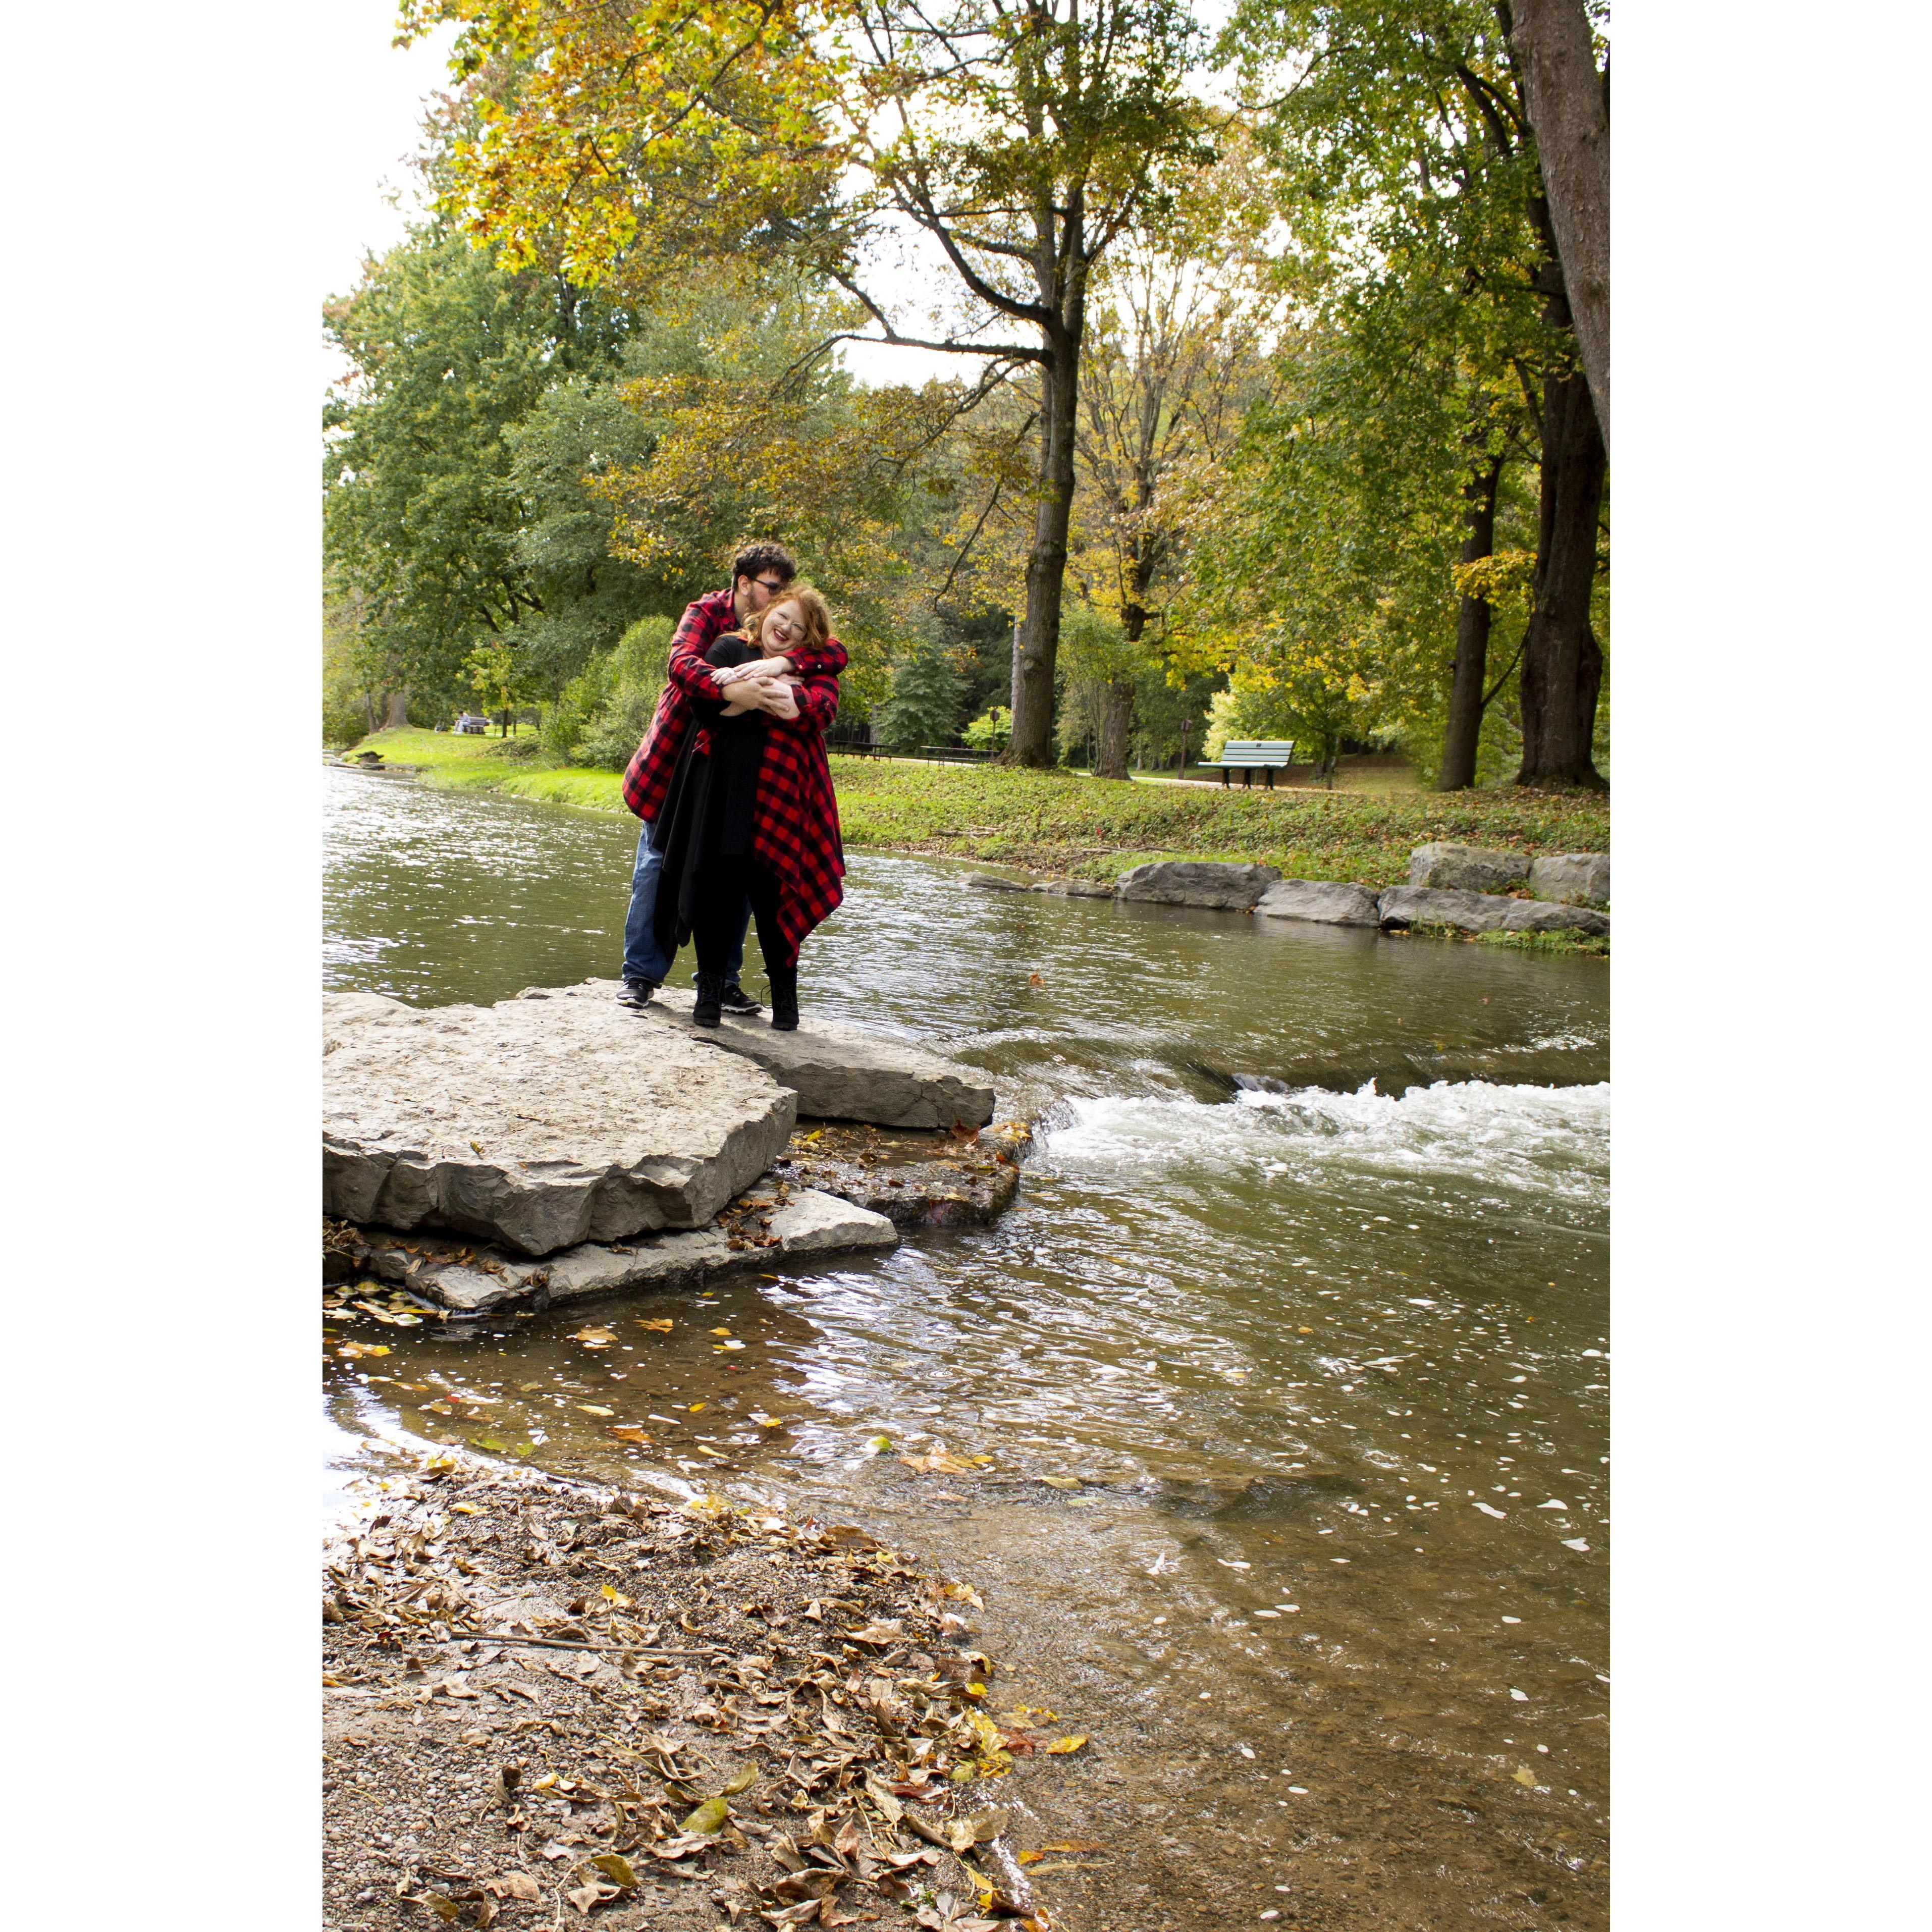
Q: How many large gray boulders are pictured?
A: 5